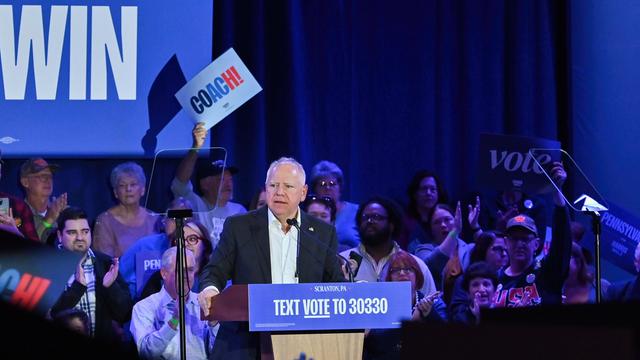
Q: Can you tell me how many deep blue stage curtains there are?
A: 1